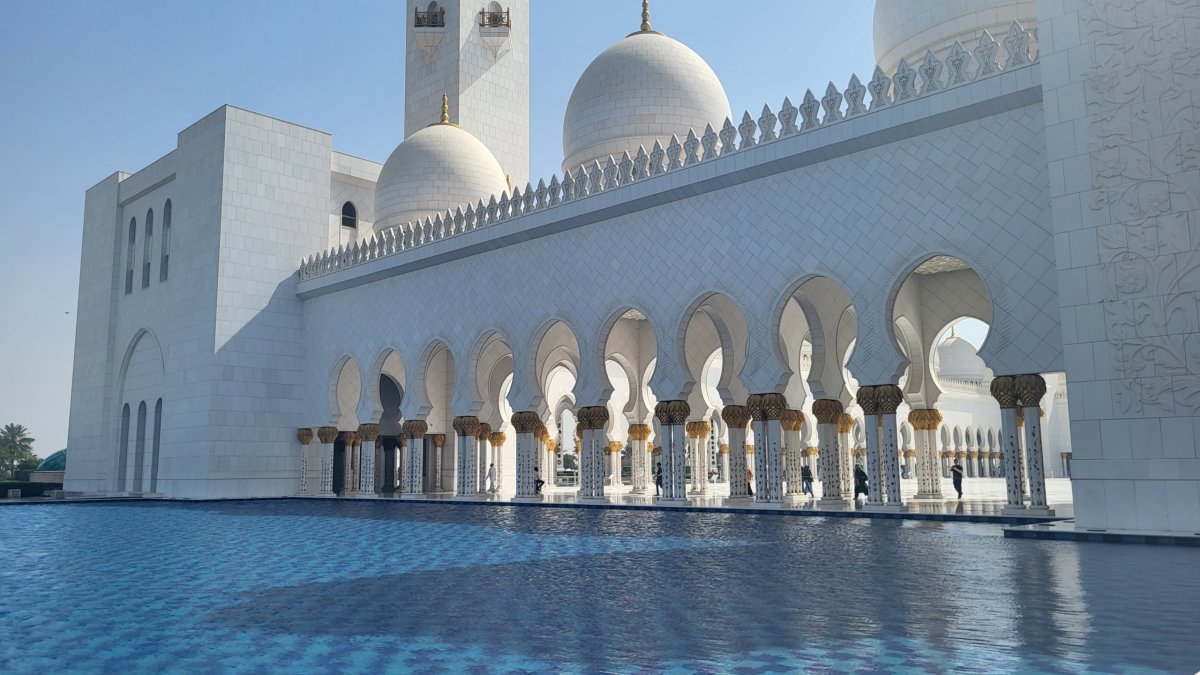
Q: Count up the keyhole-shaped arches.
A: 9